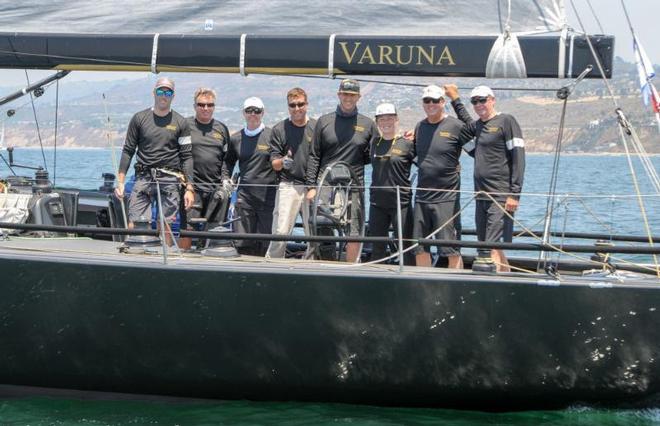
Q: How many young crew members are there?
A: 1